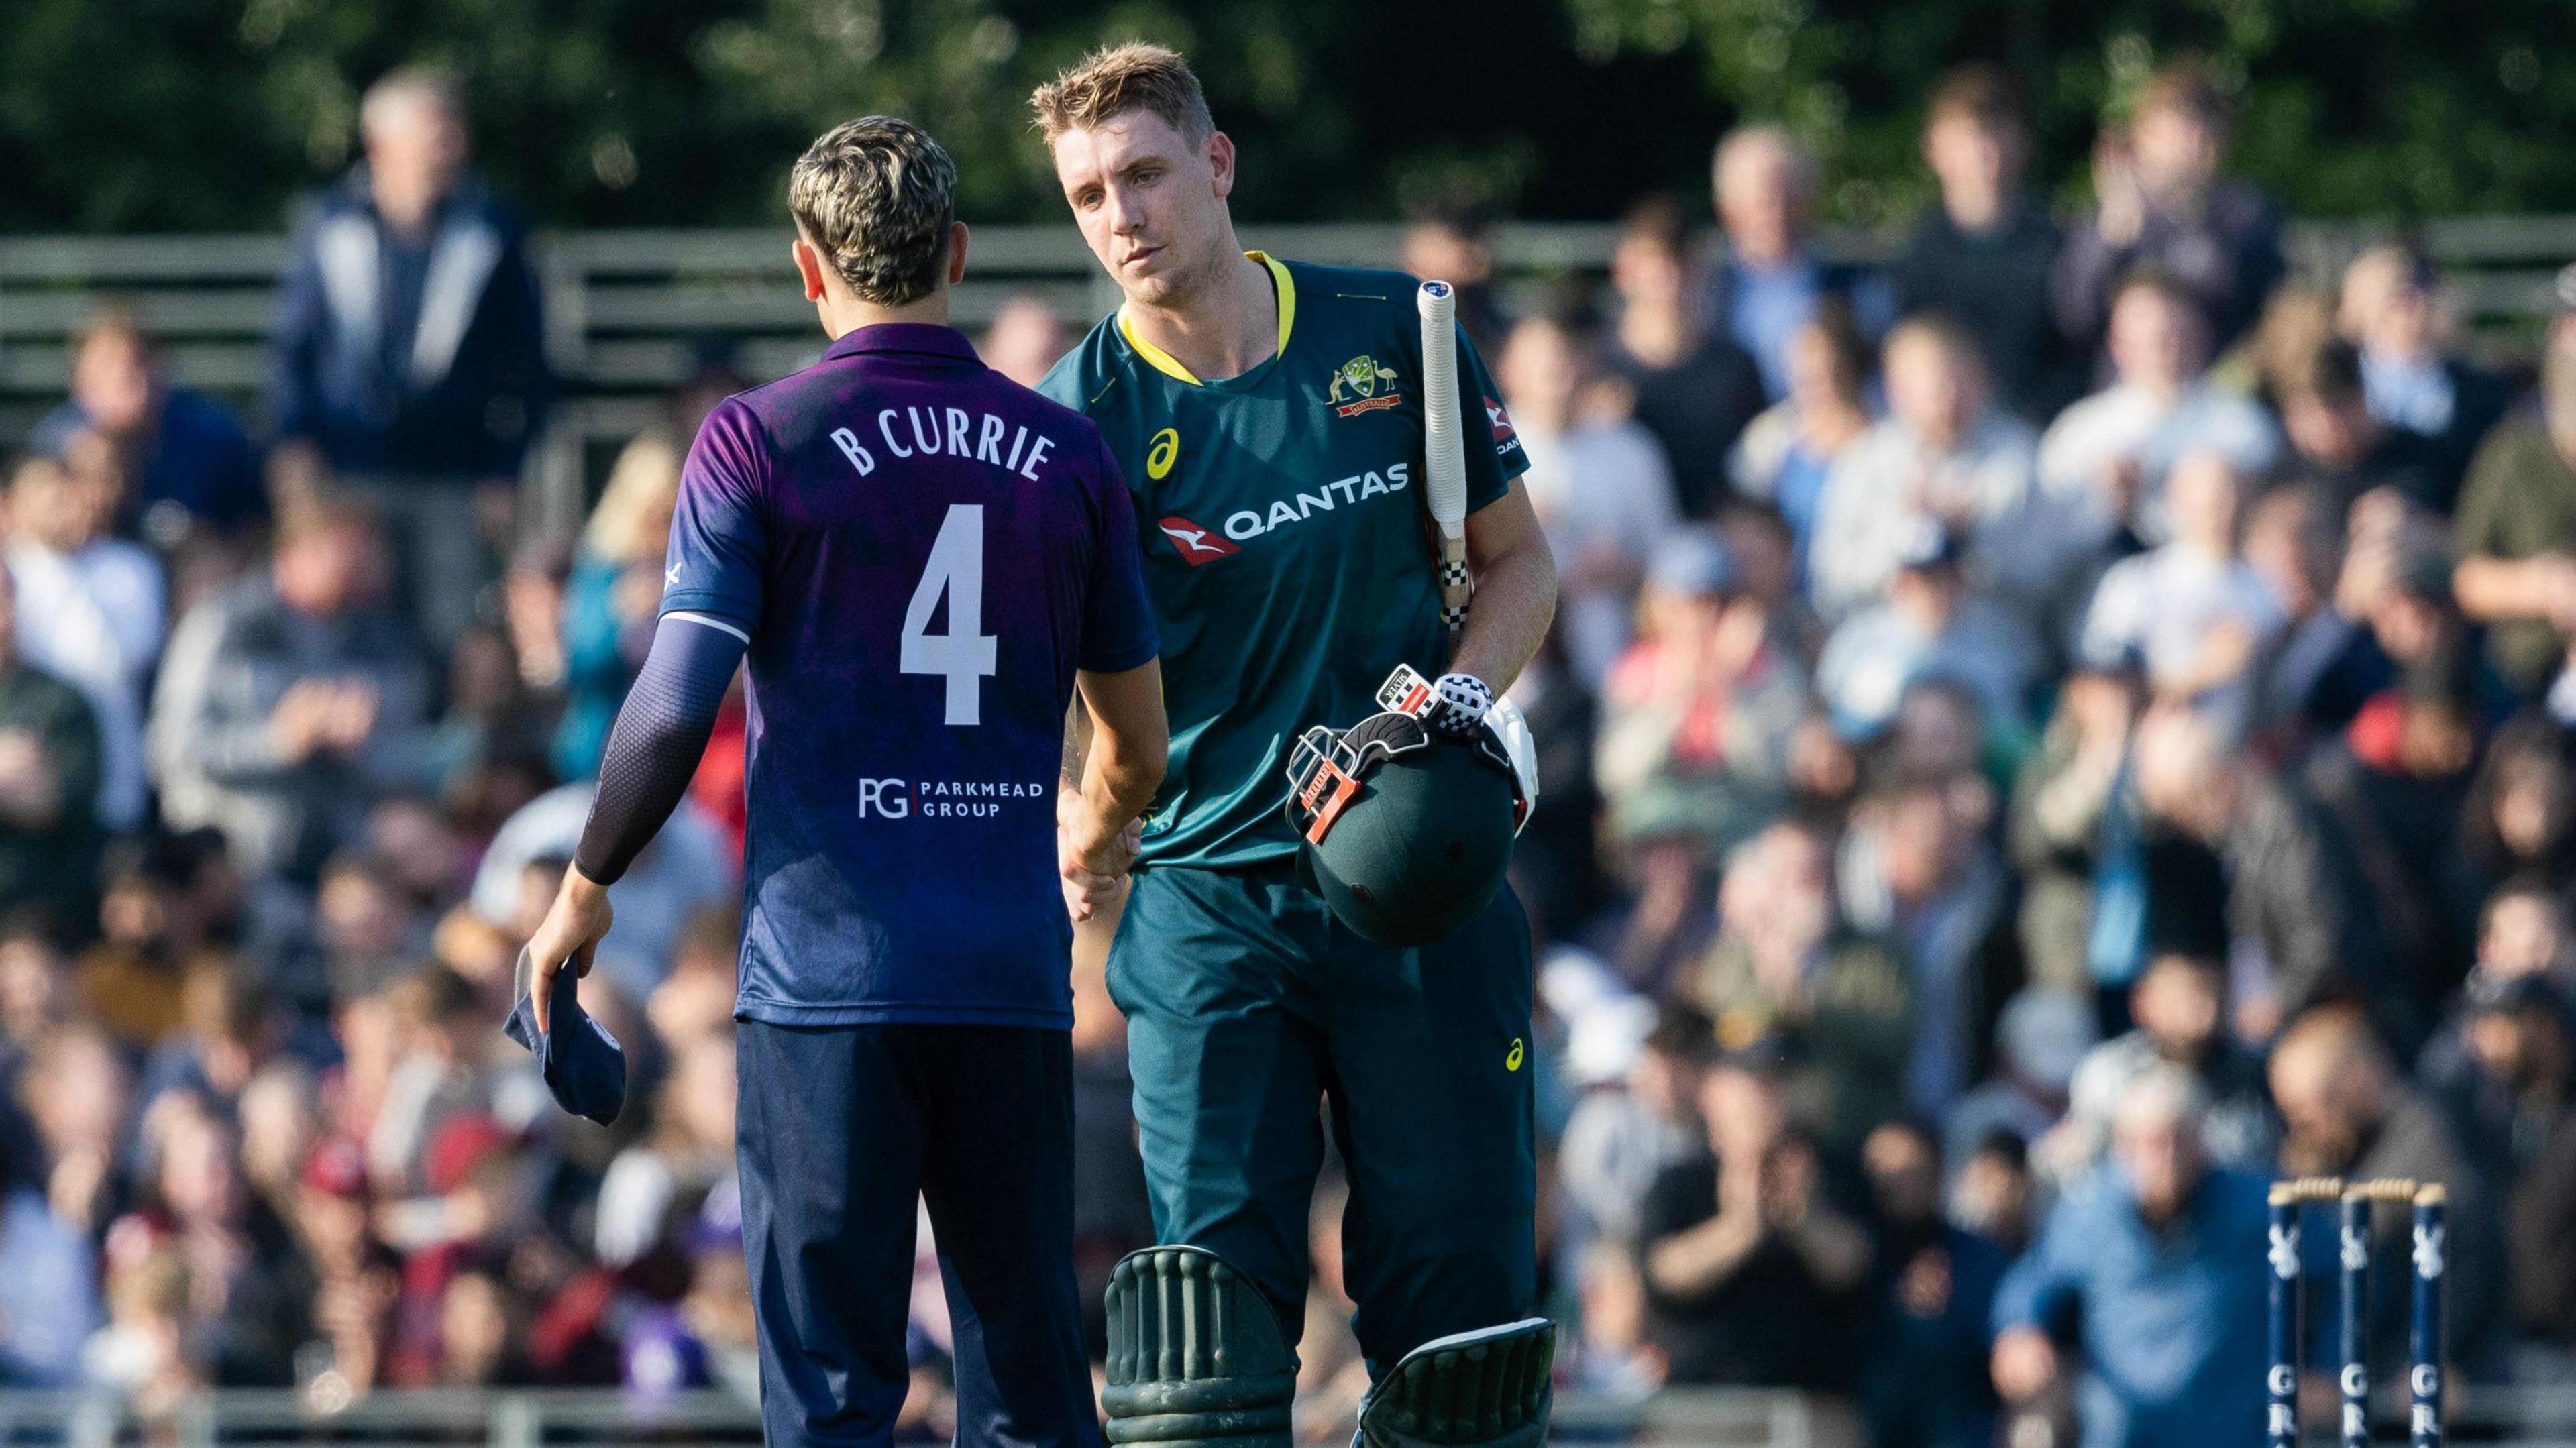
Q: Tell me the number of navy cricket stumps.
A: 3